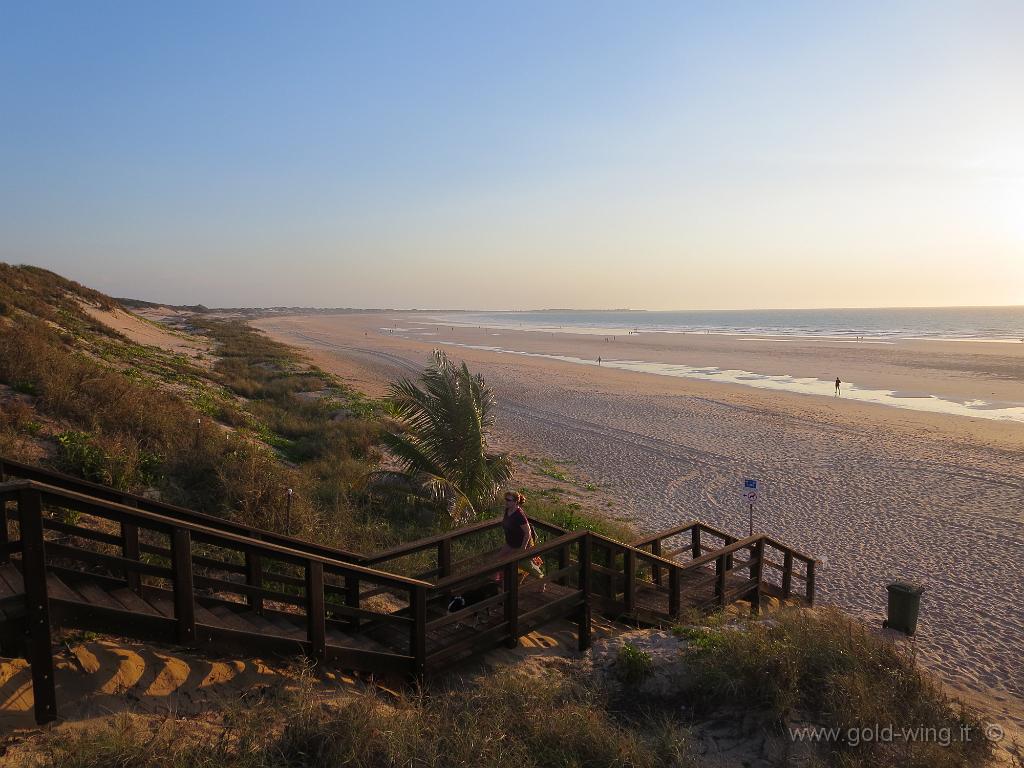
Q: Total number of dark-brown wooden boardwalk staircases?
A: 1